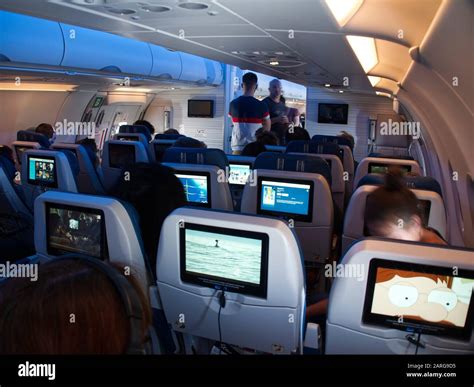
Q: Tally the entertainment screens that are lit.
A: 7